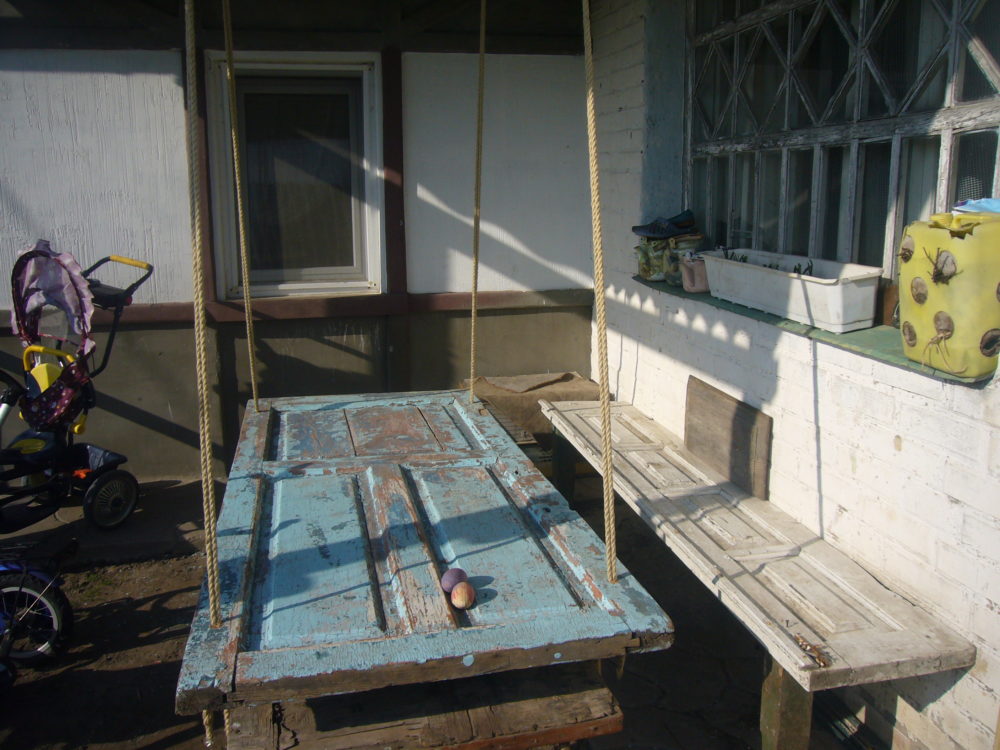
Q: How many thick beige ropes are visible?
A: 4